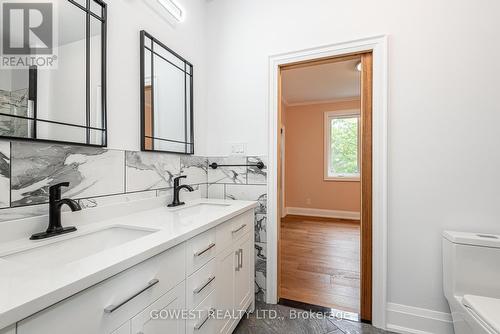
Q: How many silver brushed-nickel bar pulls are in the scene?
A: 7